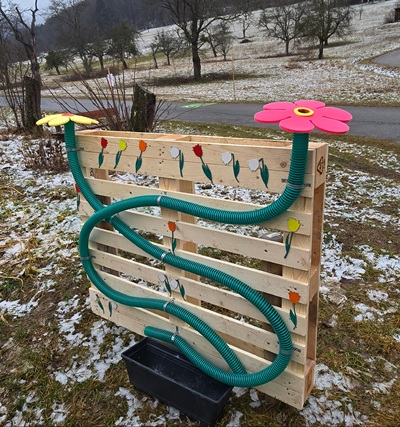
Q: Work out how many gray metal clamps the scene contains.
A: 9